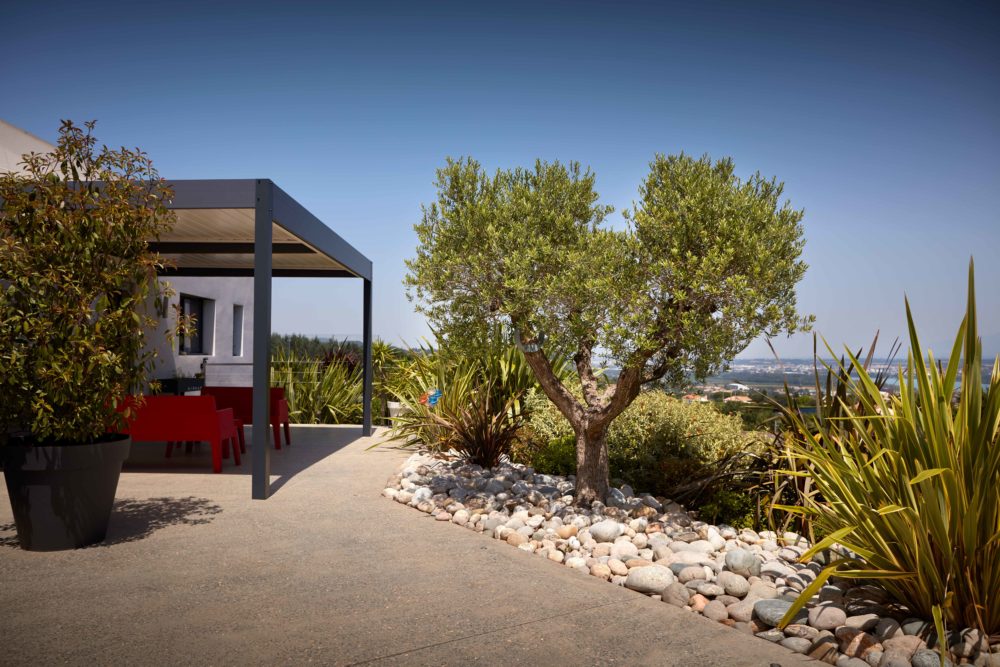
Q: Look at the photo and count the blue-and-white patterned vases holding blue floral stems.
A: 0